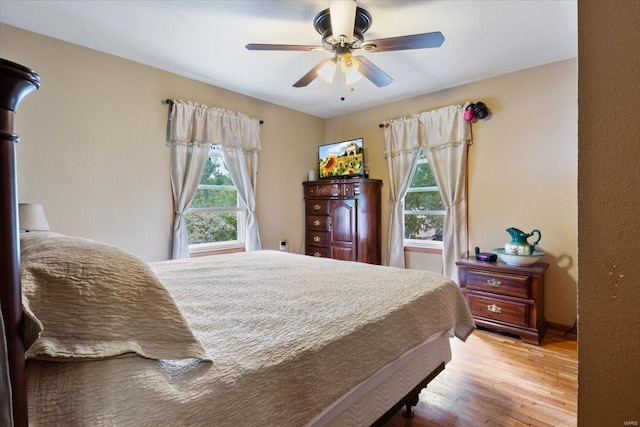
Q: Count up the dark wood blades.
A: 4